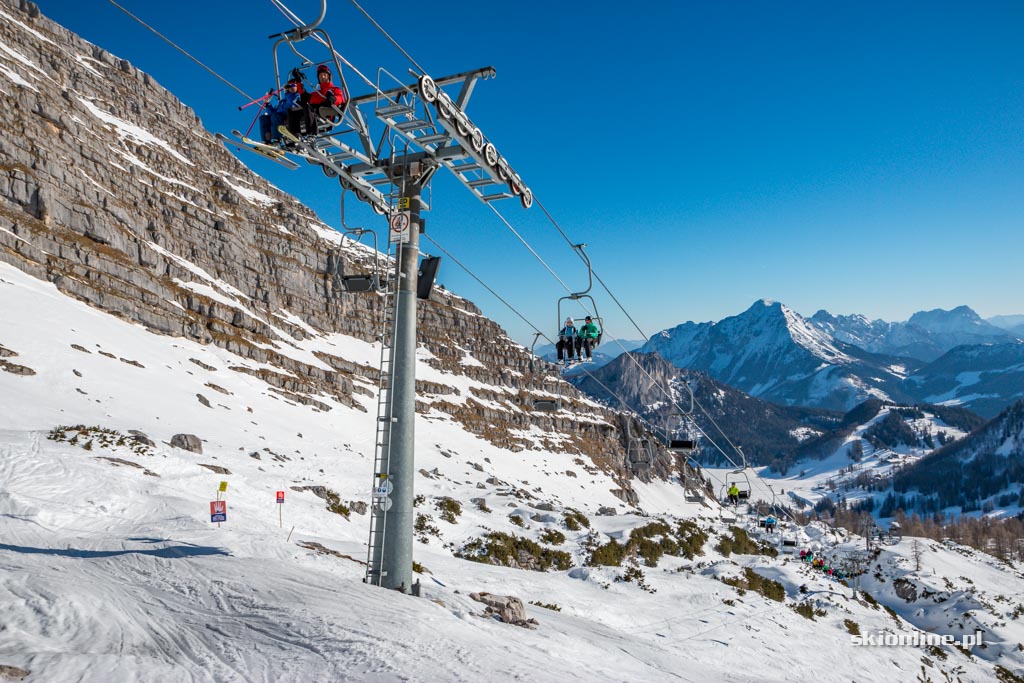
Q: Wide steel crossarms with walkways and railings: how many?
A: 1